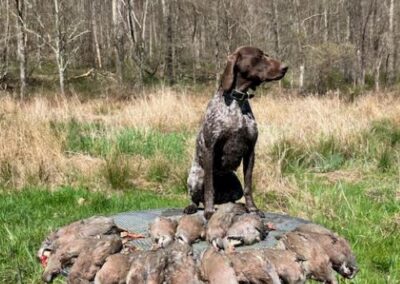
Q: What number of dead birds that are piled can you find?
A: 15